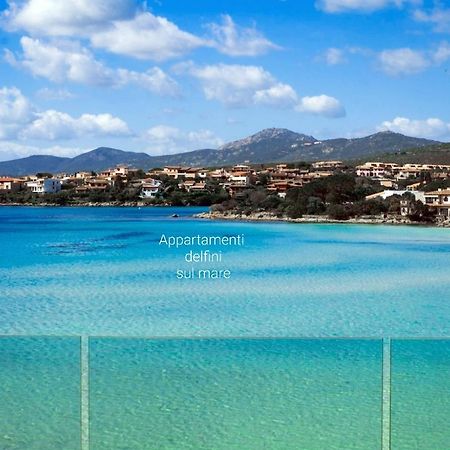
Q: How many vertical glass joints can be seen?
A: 2